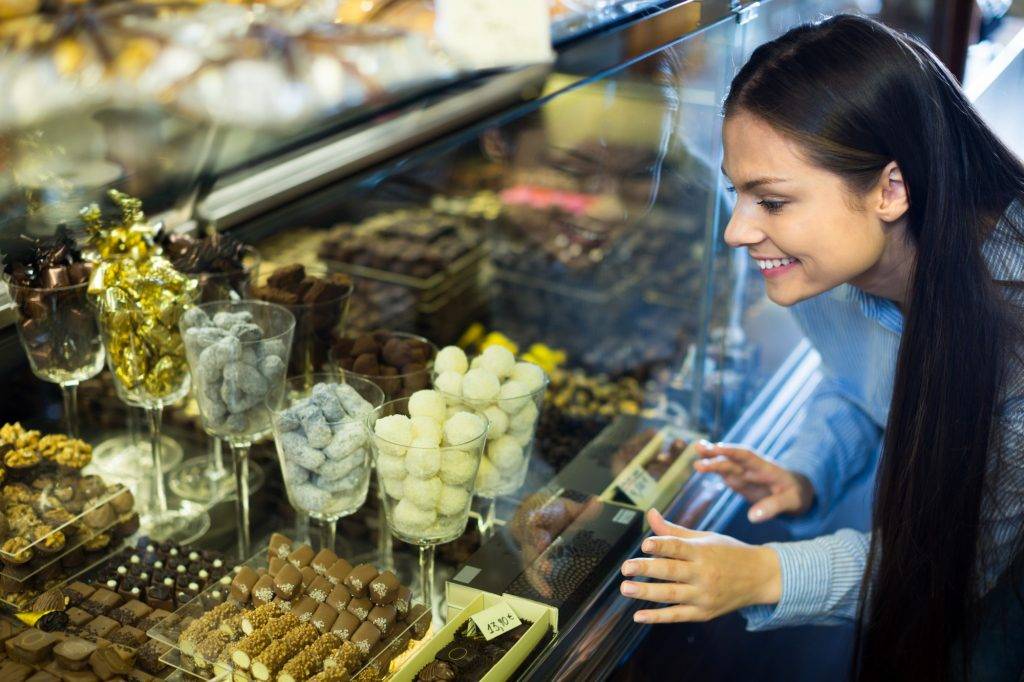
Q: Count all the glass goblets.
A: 9